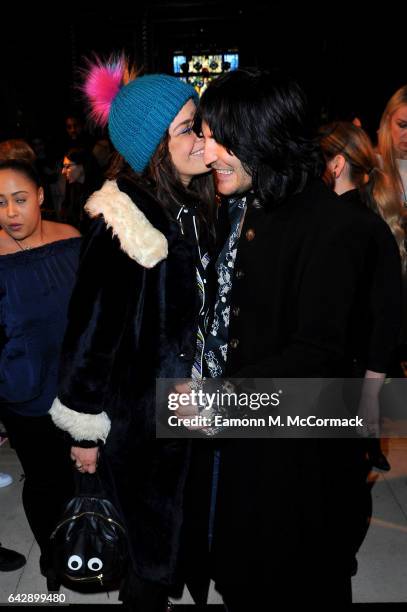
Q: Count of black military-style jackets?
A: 1